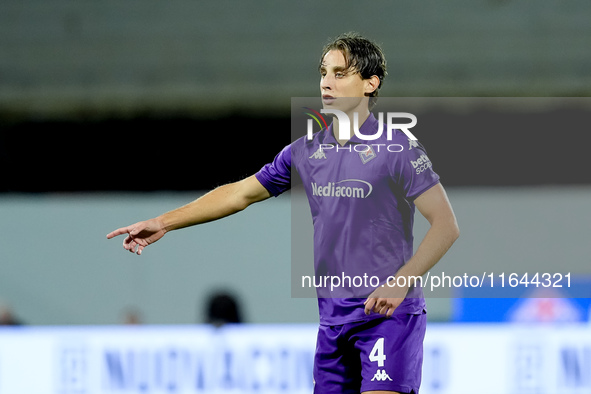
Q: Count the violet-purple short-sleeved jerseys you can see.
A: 1